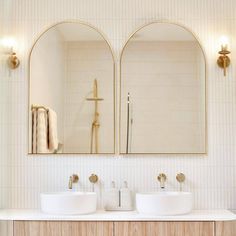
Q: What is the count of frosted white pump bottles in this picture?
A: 2